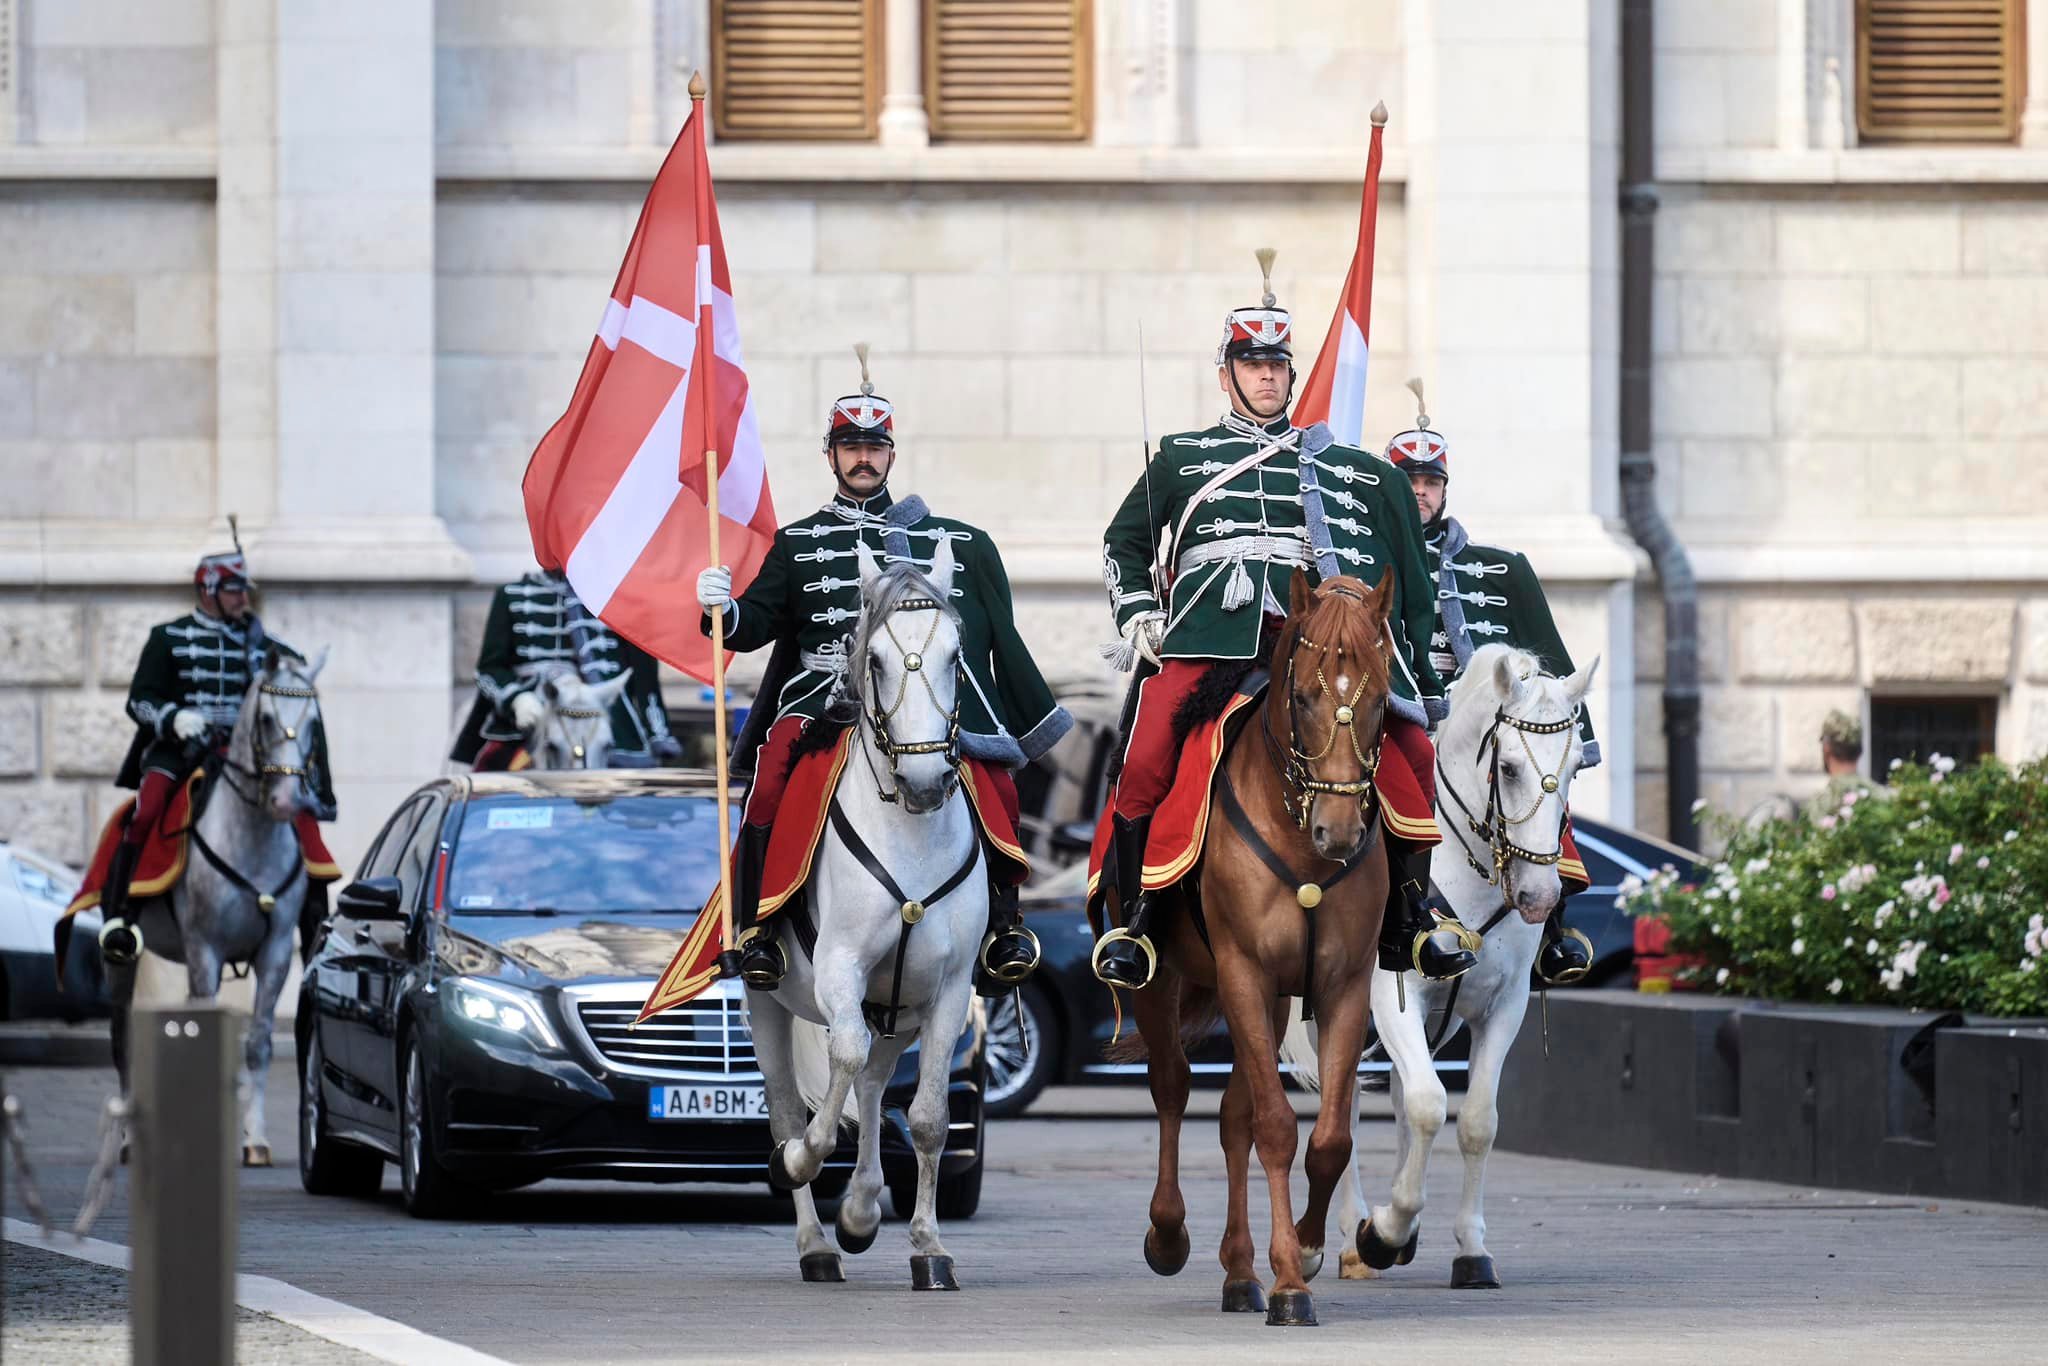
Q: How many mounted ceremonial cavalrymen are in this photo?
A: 5